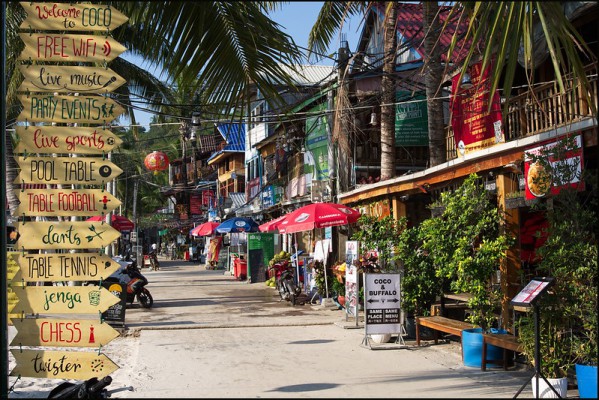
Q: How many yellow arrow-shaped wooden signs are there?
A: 12